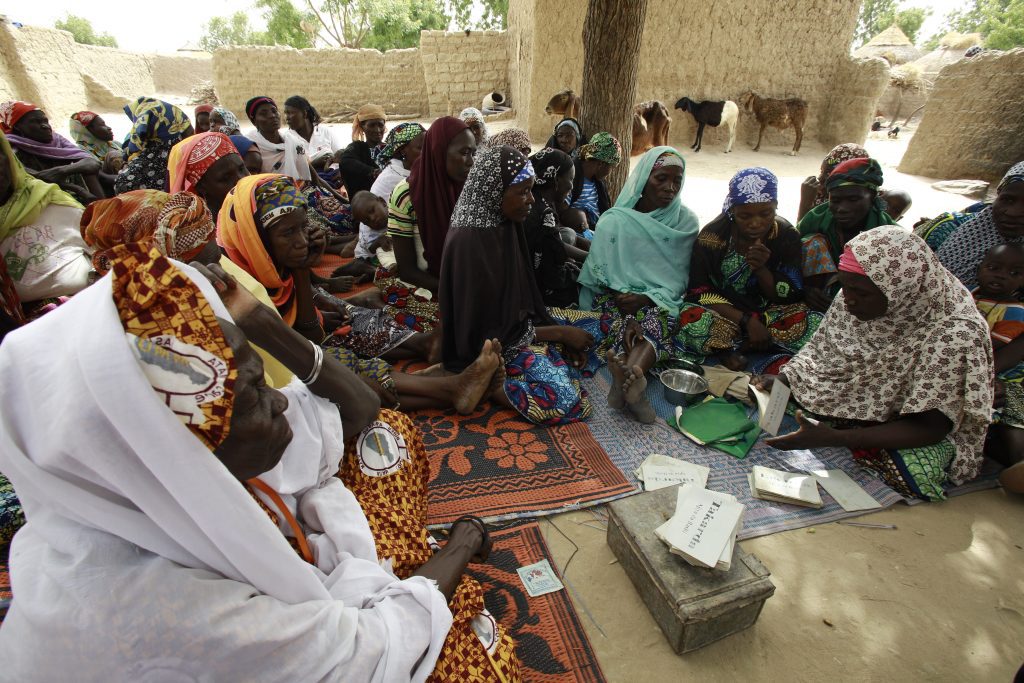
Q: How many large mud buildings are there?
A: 1